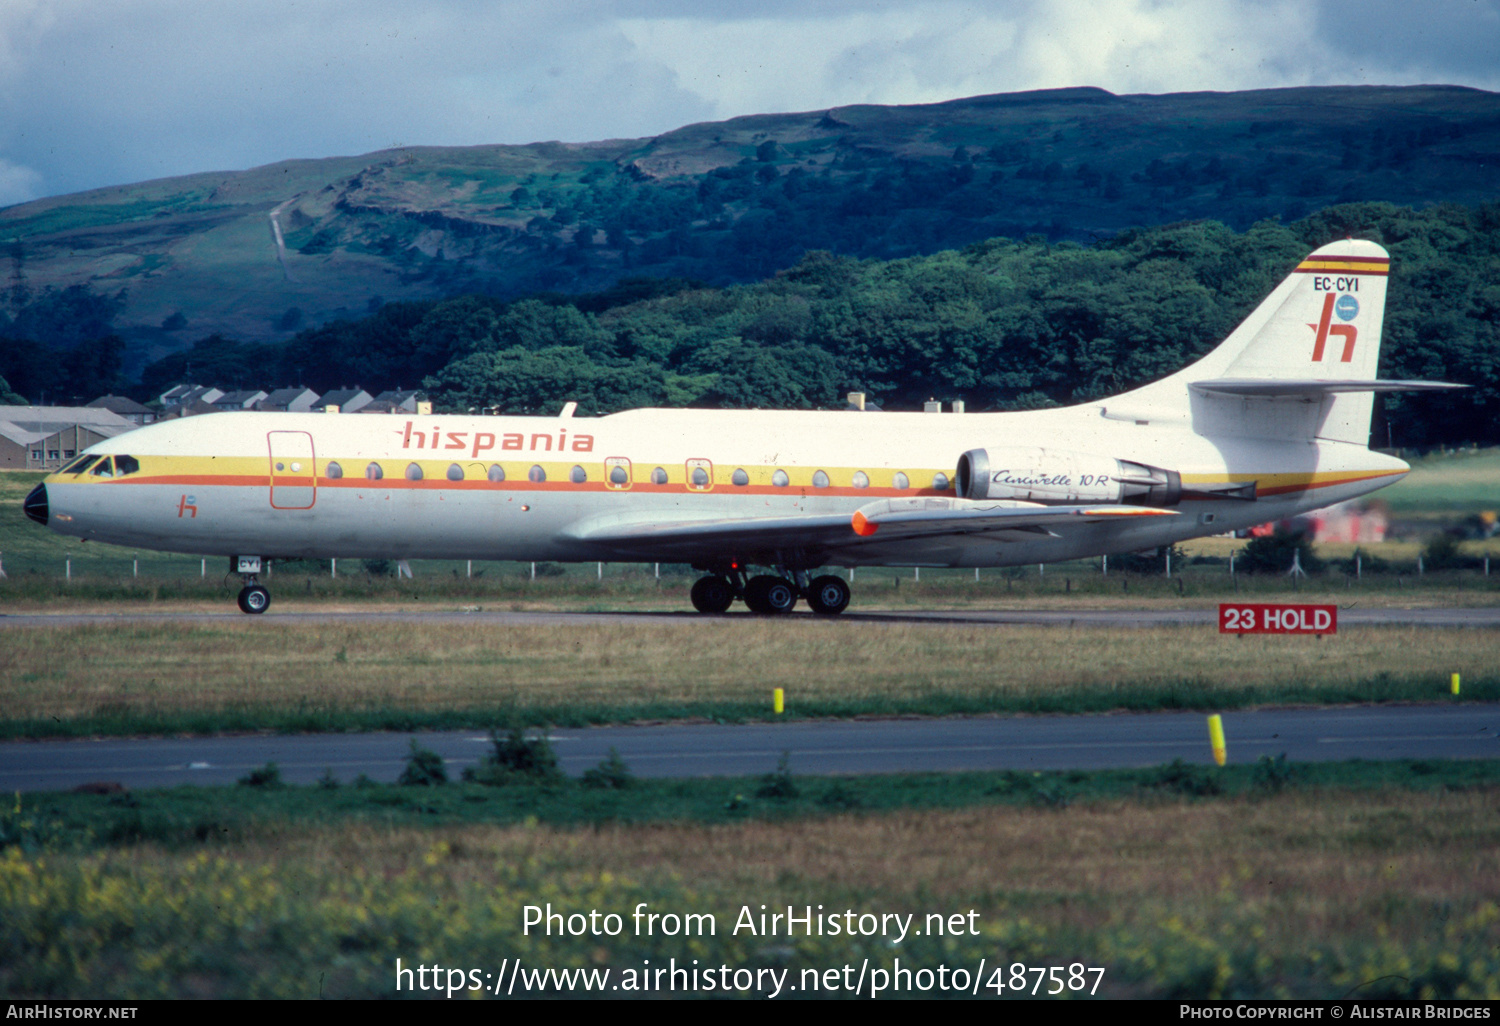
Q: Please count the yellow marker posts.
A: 3